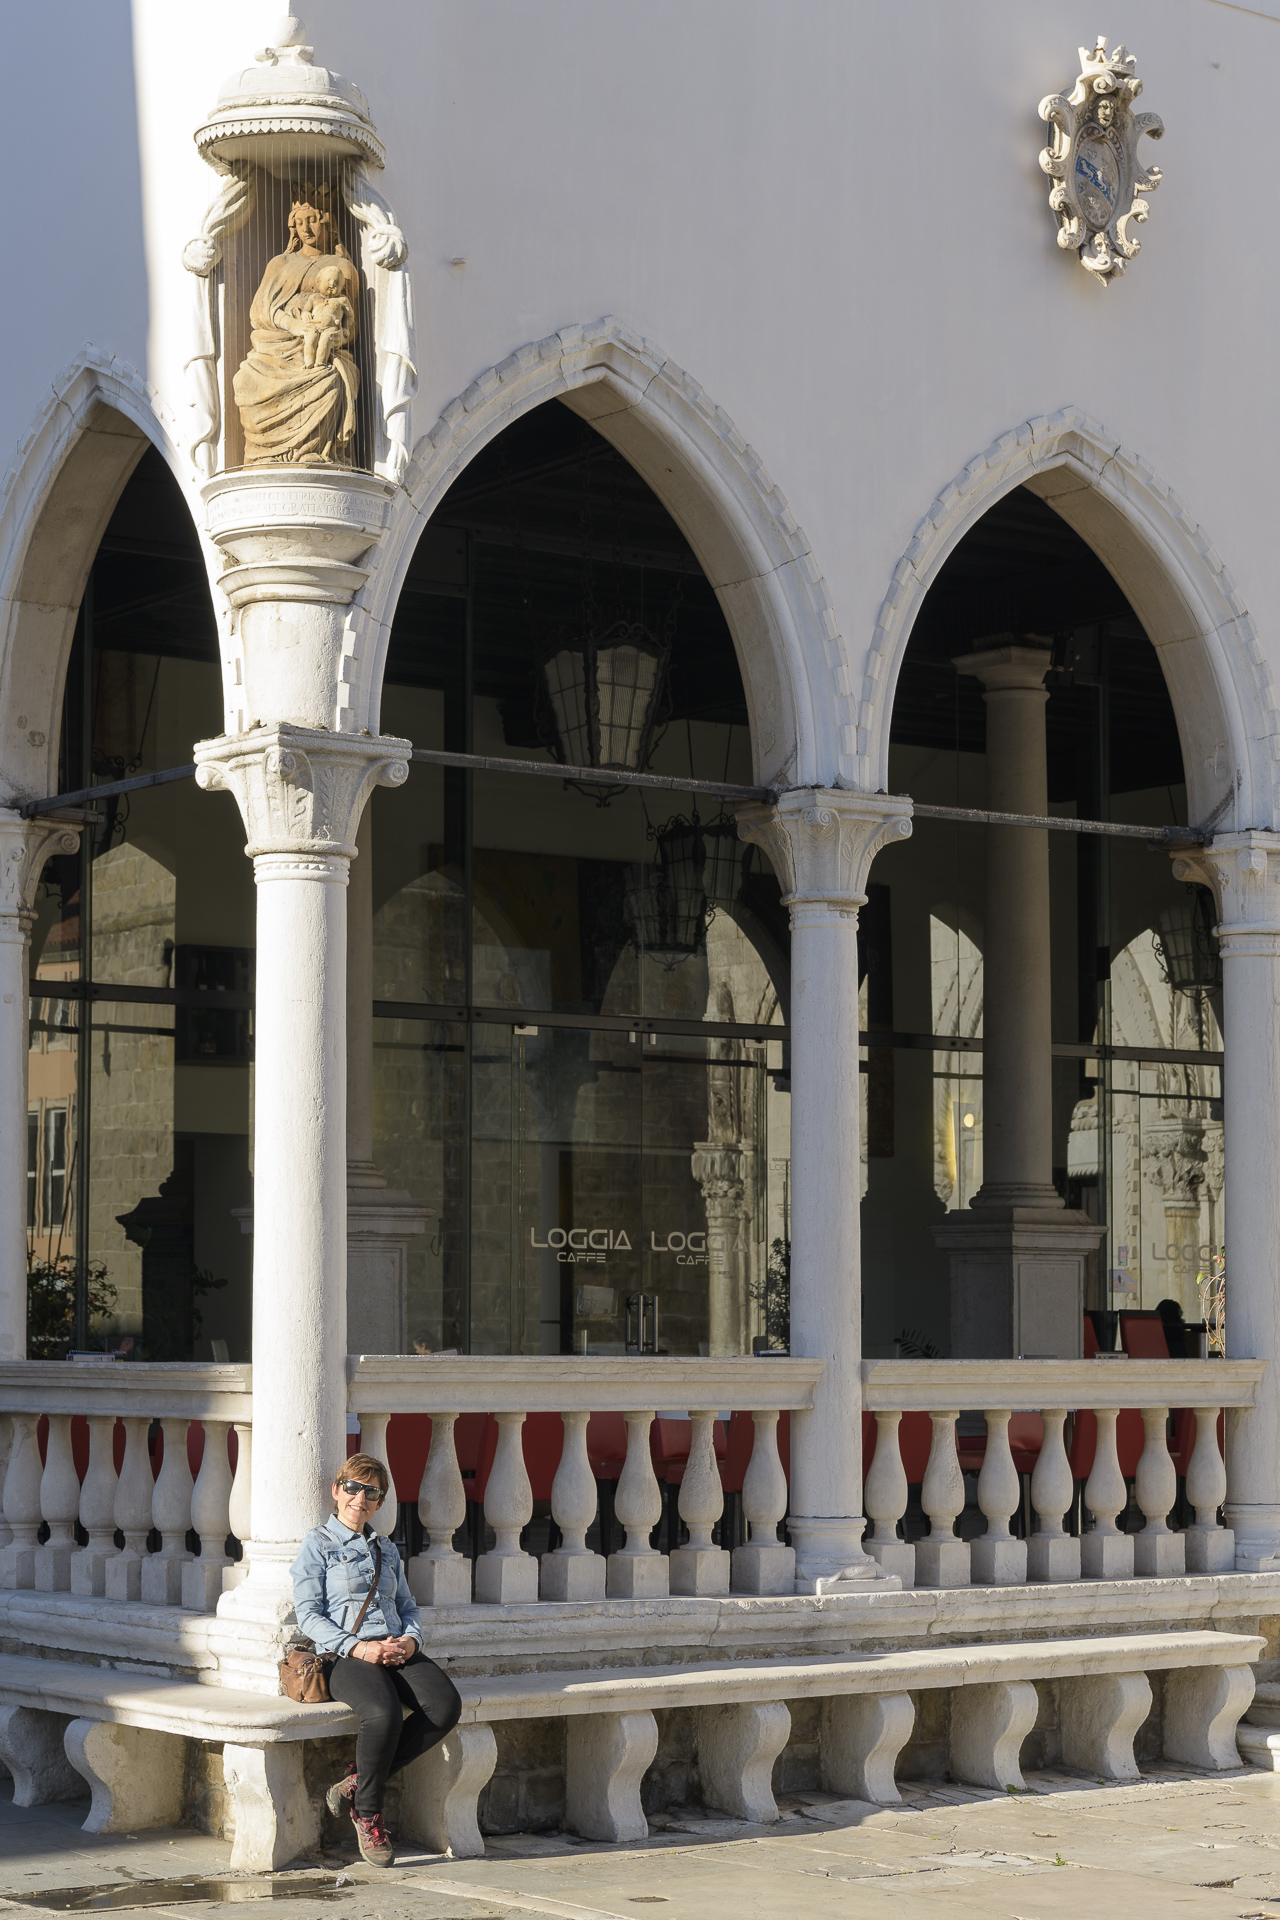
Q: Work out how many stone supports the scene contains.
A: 10